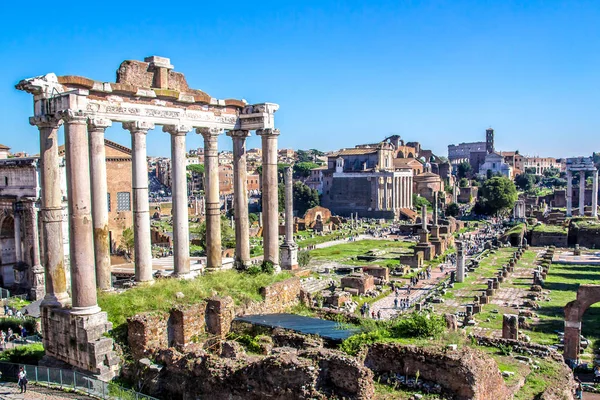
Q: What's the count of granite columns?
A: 8